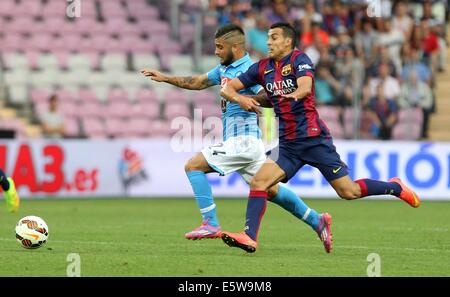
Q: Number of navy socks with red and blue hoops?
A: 2